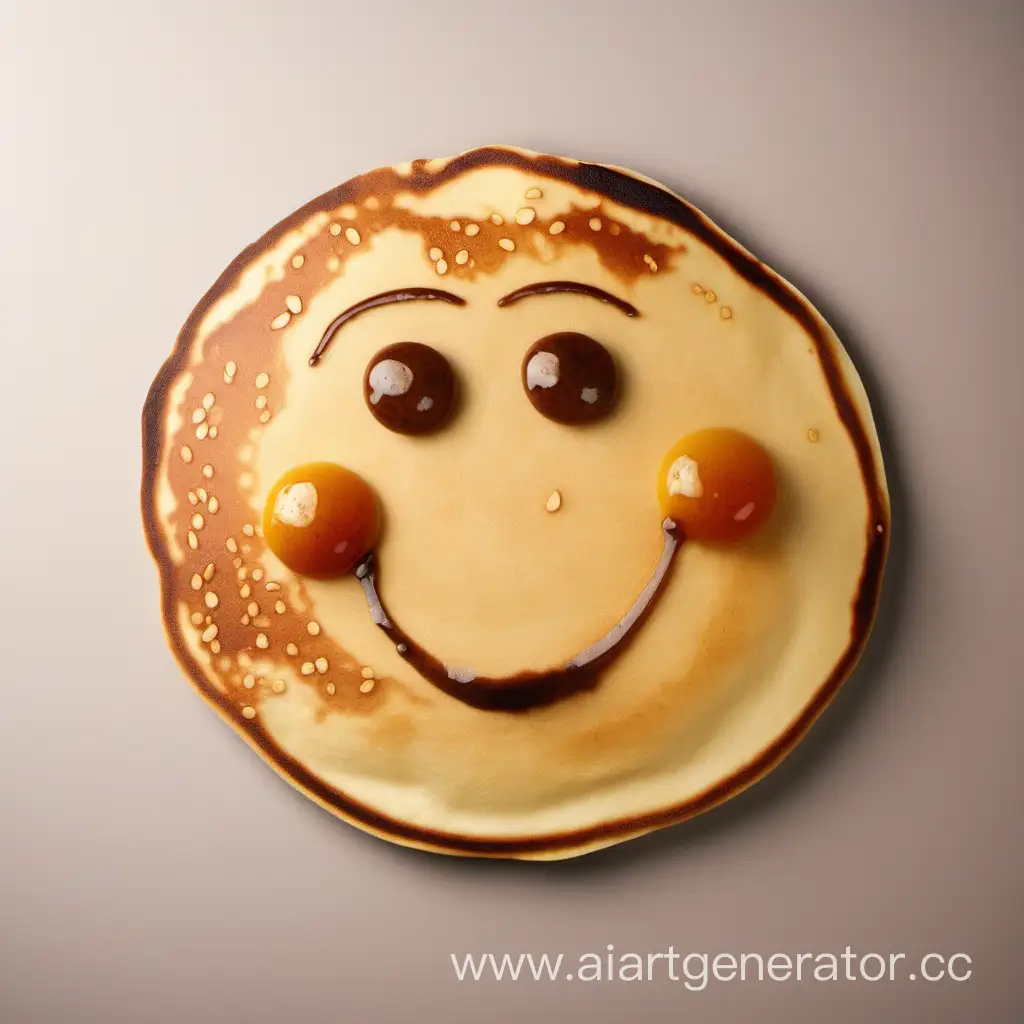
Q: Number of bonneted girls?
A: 0